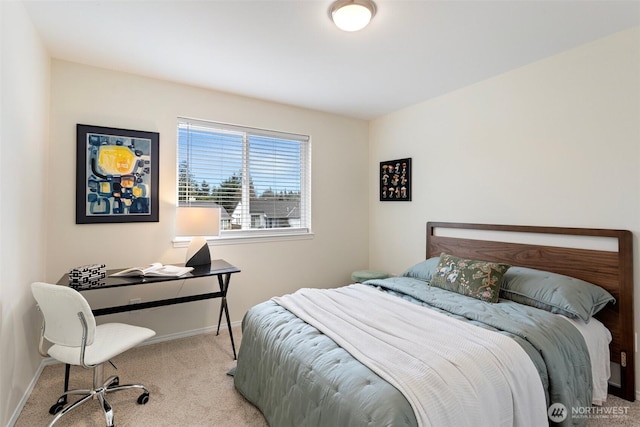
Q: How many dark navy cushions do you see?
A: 0